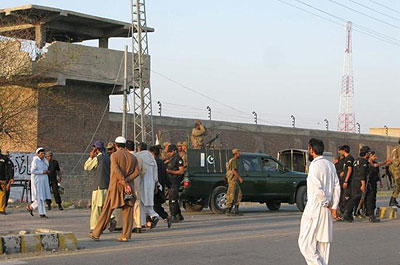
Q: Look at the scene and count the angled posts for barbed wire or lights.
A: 7